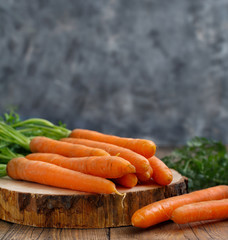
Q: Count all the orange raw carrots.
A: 10